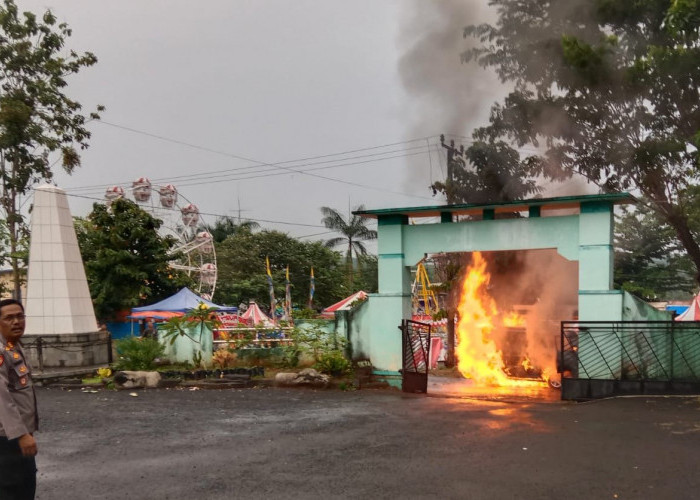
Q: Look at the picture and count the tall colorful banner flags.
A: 3